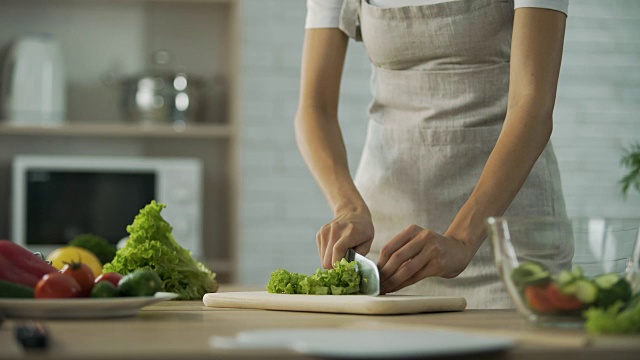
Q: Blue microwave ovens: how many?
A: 0